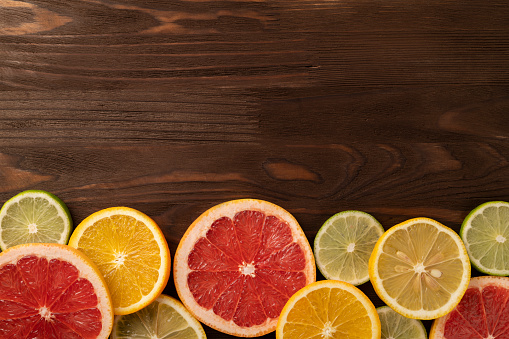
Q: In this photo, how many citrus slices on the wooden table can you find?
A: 11